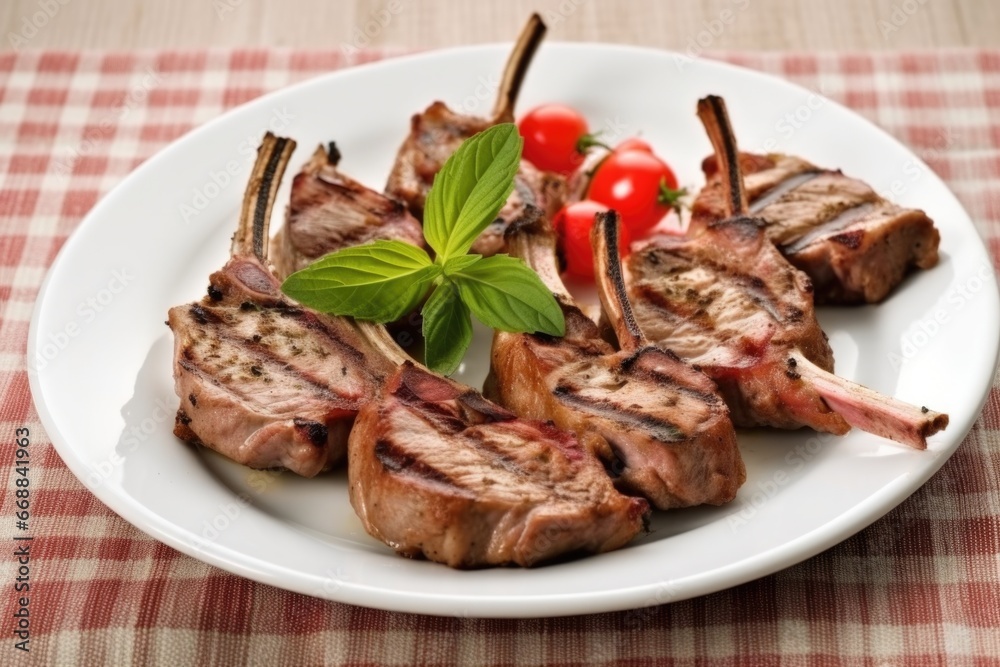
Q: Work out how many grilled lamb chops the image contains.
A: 7